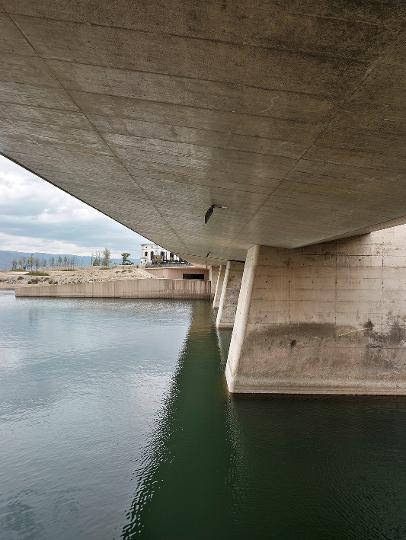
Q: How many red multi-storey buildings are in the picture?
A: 0